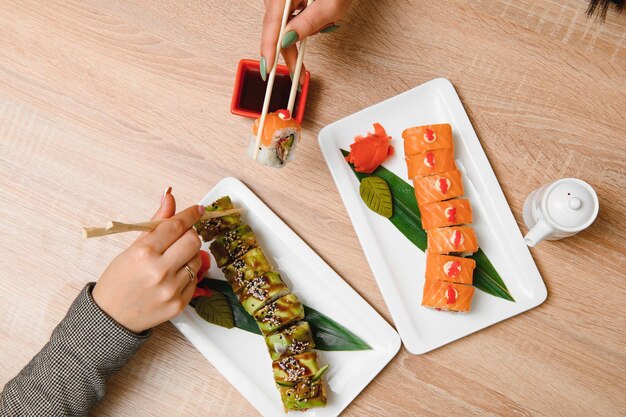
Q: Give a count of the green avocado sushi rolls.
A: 8